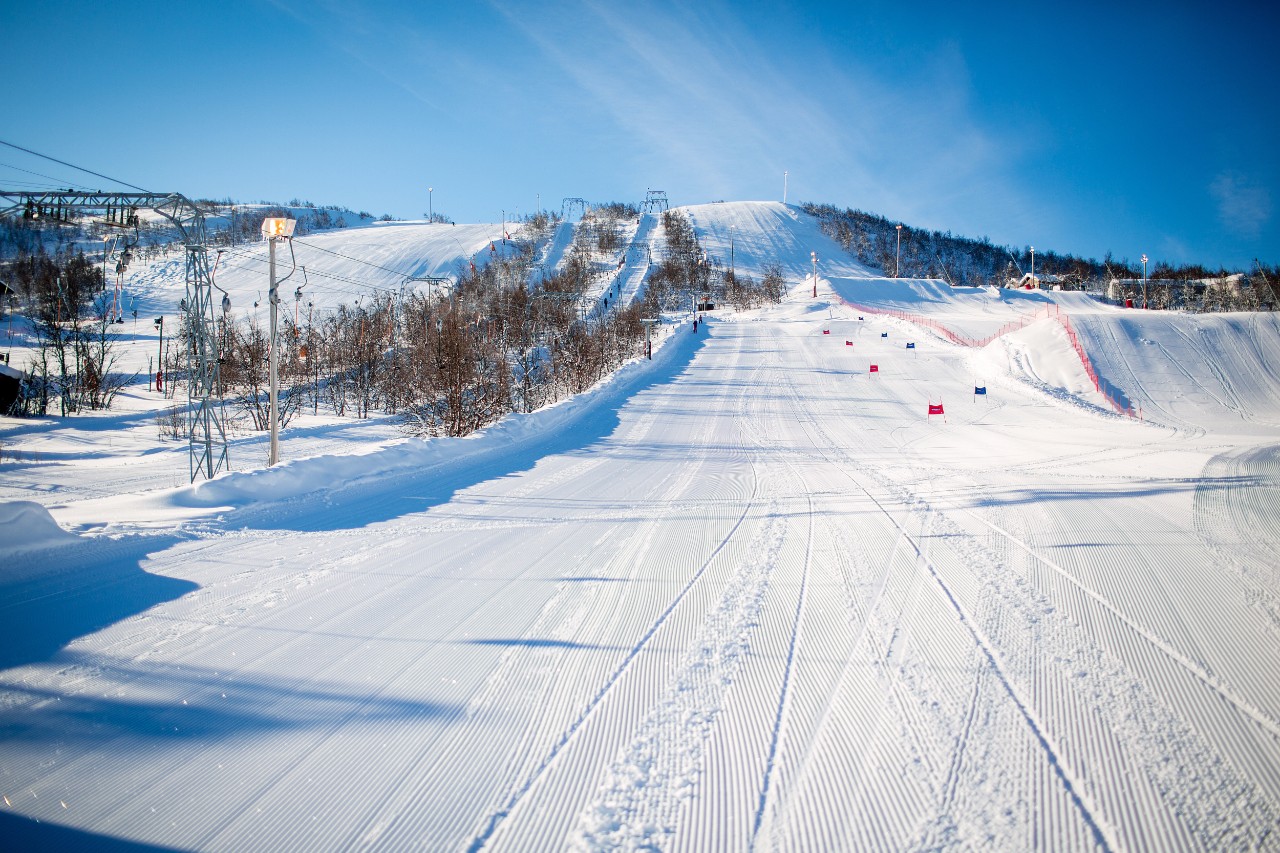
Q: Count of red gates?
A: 4